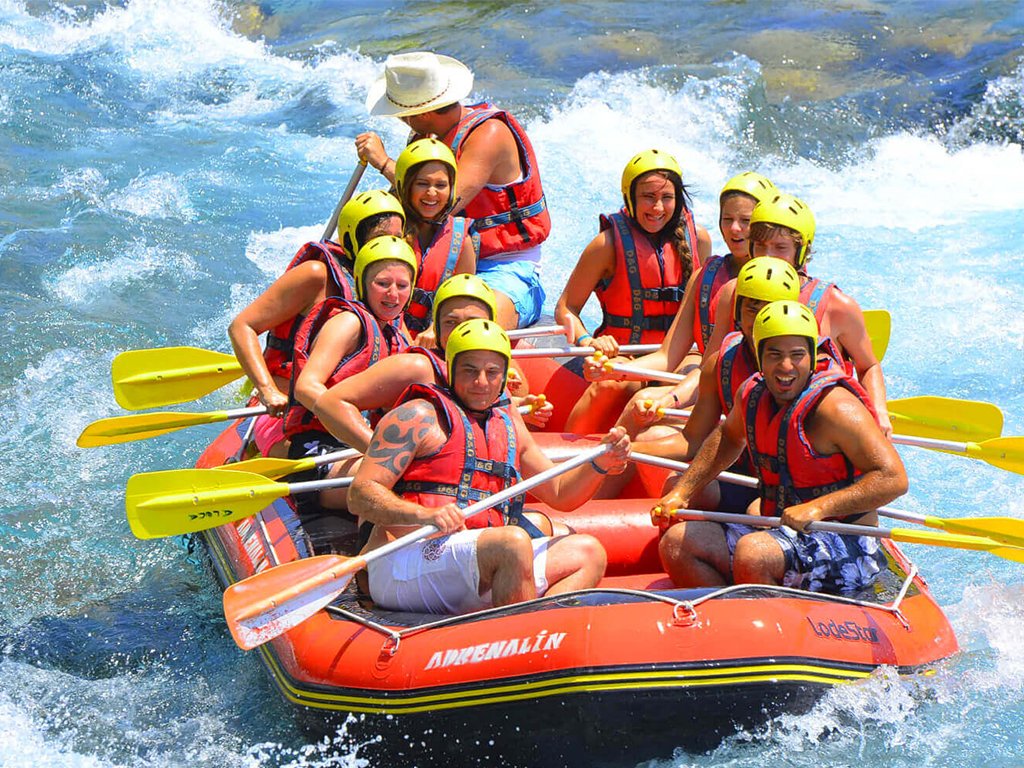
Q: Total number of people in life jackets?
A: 11